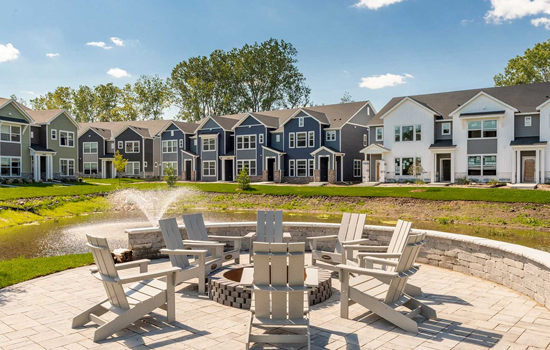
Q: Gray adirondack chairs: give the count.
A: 8